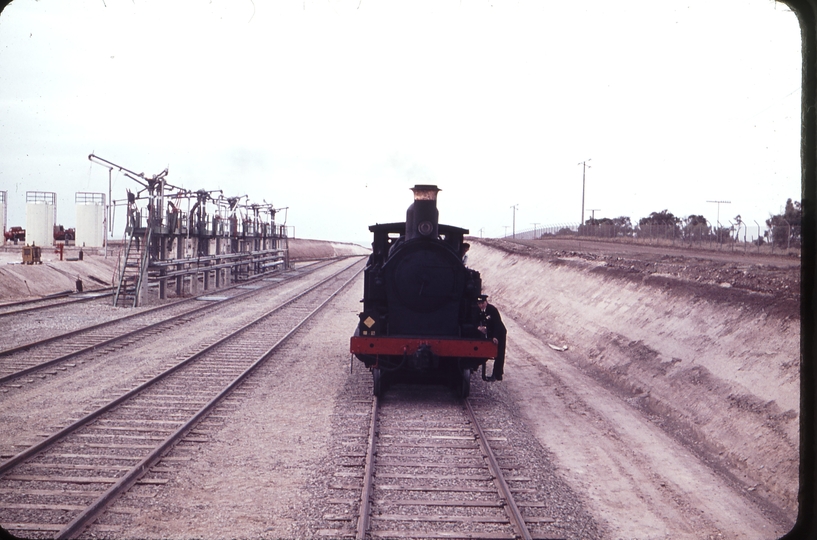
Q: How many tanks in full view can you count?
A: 2